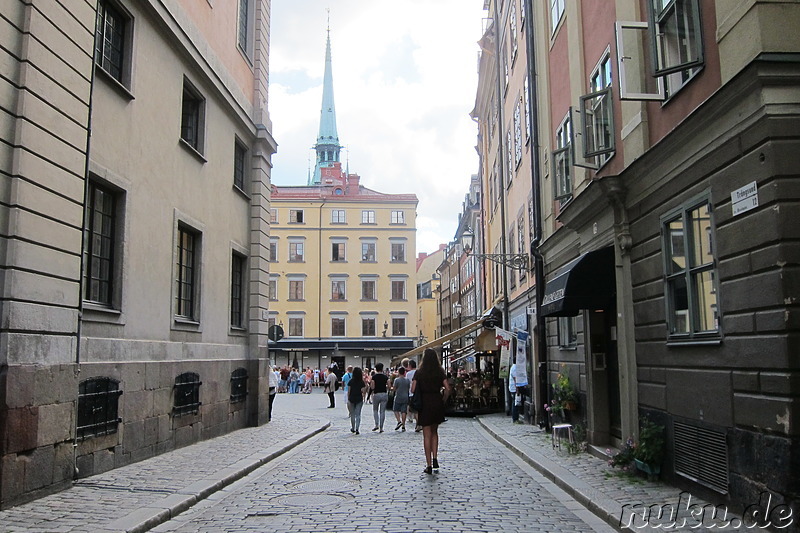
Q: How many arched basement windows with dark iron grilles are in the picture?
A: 3